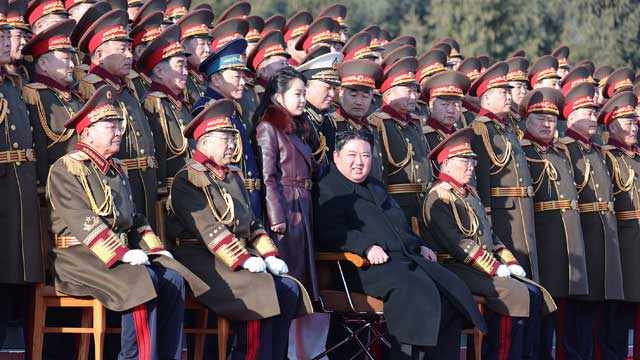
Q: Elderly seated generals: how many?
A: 3